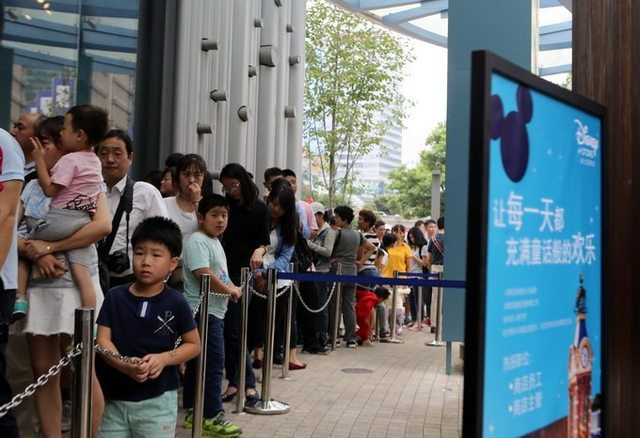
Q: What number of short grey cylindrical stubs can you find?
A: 11